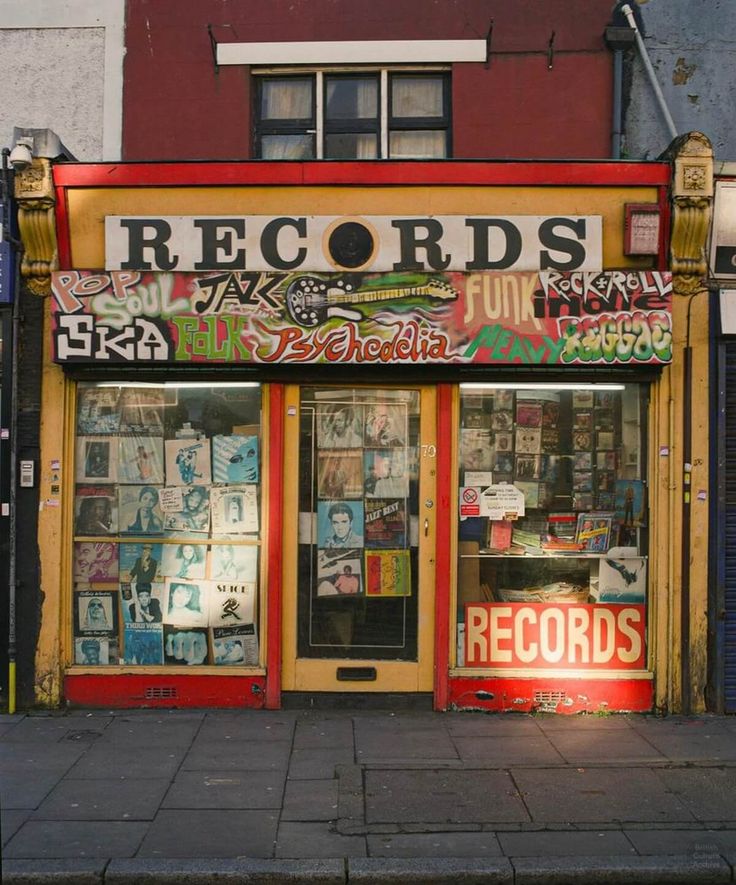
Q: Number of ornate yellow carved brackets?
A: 2